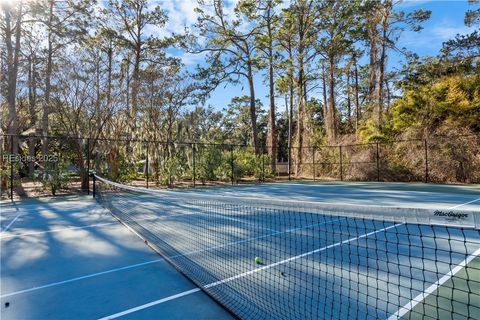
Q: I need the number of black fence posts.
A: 11